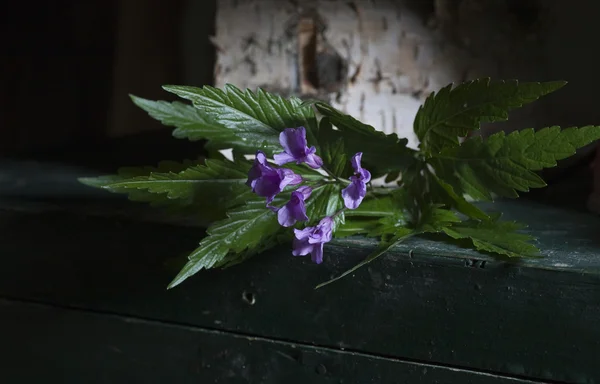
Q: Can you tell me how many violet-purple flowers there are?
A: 5